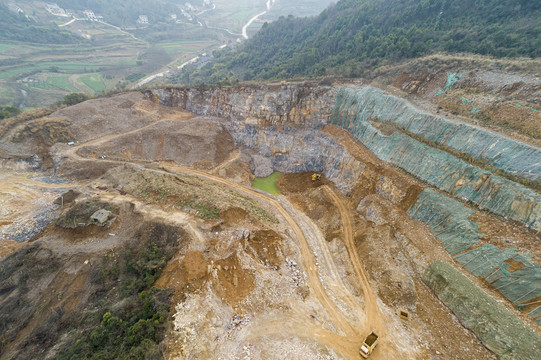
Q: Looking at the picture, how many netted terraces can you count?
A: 4